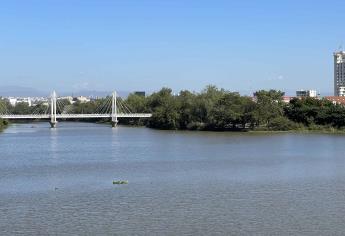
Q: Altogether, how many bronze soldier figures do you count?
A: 0